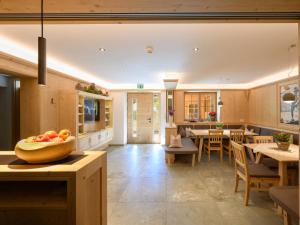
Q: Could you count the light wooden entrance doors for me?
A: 1